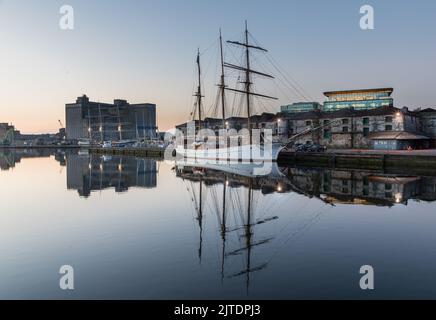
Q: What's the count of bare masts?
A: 3